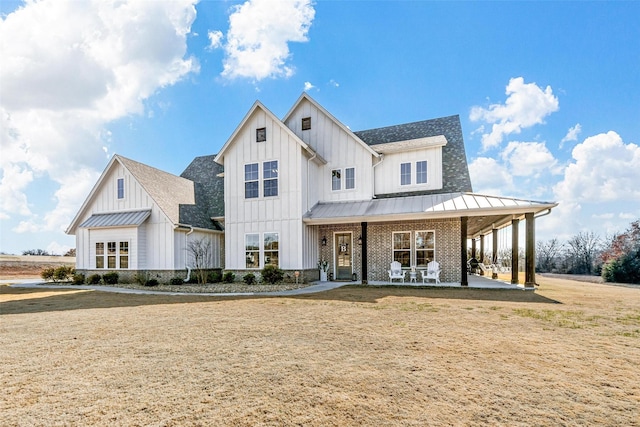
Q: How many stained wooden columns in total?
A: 7